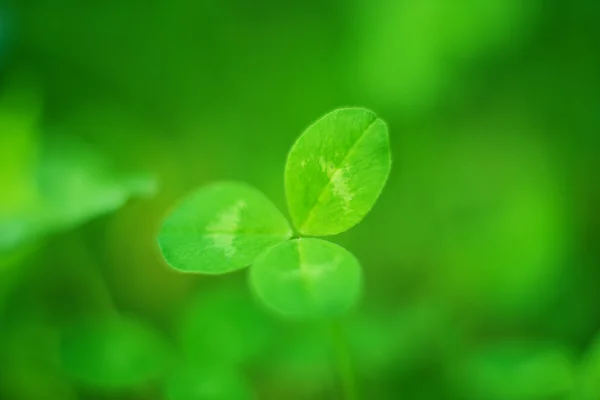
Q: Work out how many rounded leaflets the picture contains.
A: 3